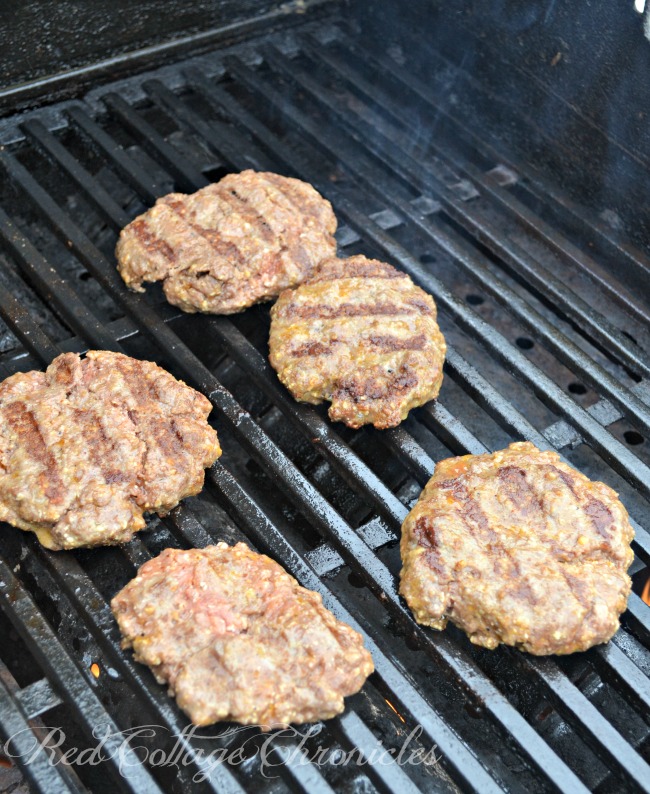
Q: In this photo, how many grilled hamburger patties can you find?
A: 5